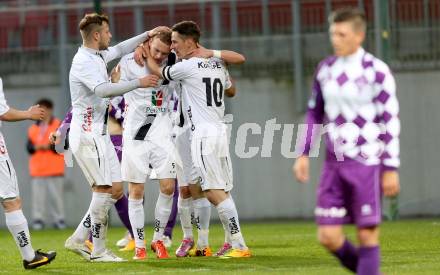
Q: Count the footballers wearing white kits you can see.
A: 5